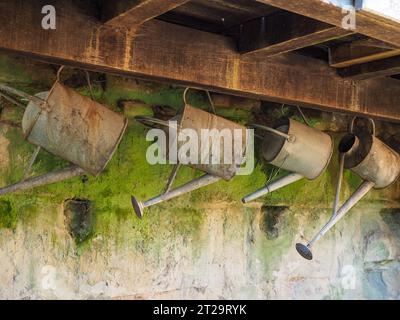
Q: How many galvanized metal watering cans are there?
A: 4